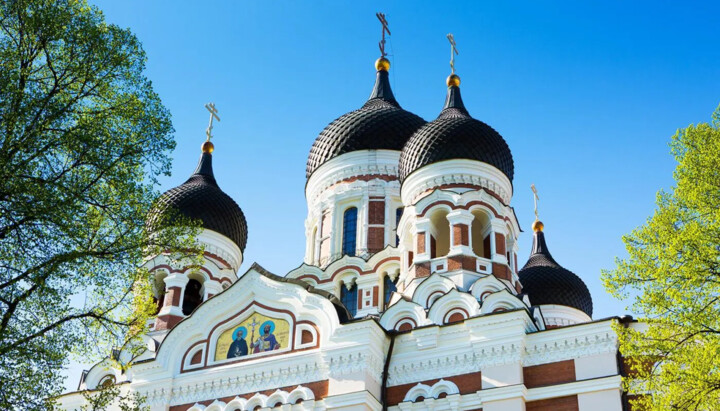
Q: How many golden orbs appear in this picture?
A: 4